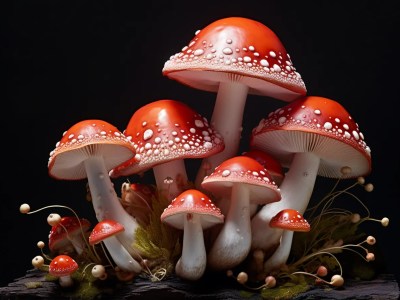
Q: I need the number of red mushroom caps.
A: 11